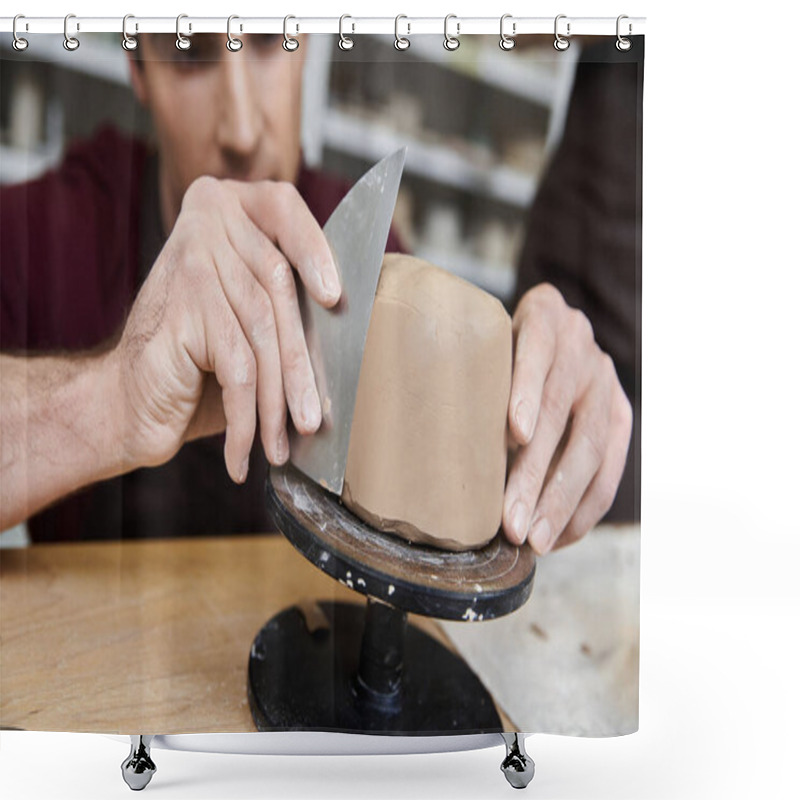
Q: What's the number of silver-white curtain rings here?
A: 12